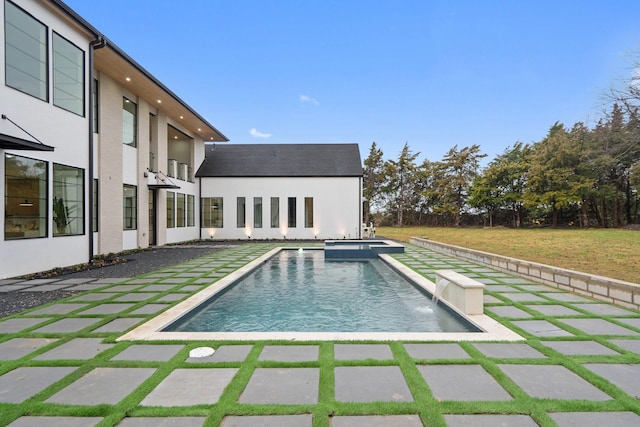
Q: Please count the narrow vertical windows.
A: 5